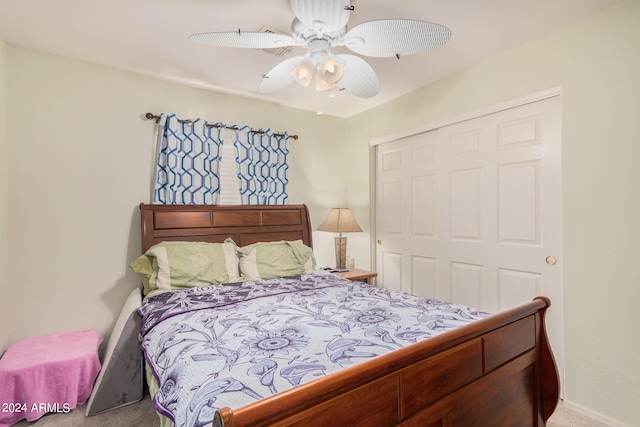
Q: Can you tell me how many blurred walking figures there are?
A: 0